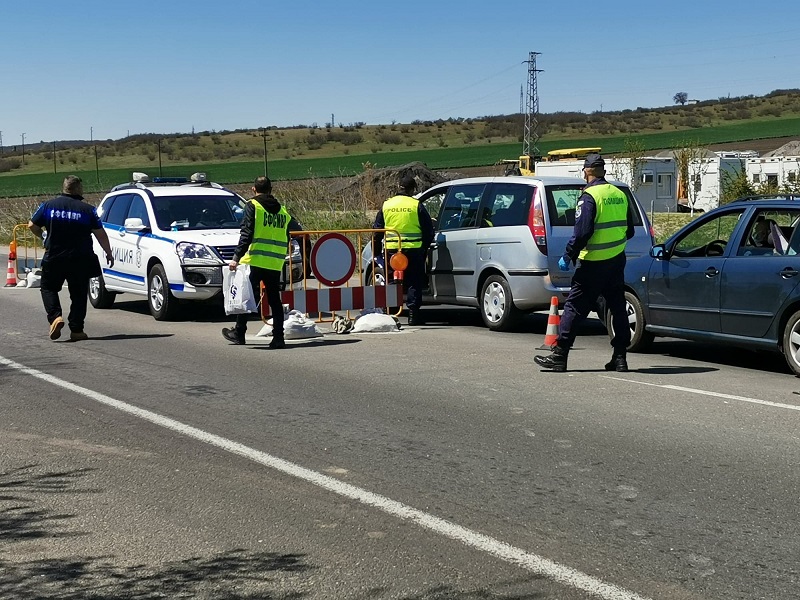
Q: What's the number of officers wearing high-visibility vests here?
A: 3